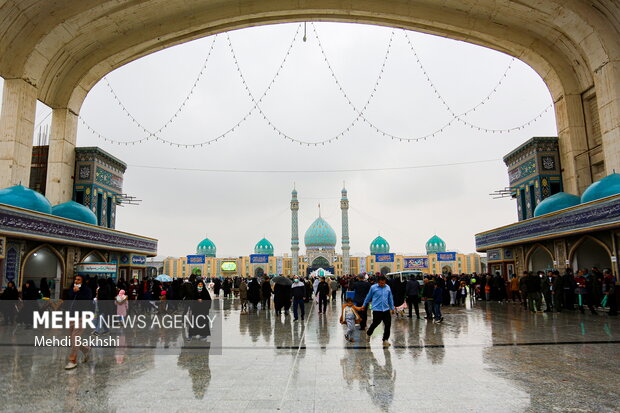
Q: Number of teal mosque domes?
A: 9